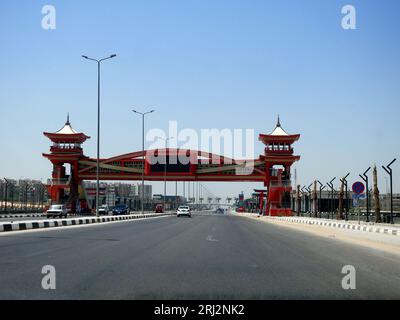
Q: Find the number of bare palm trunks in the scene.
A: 4